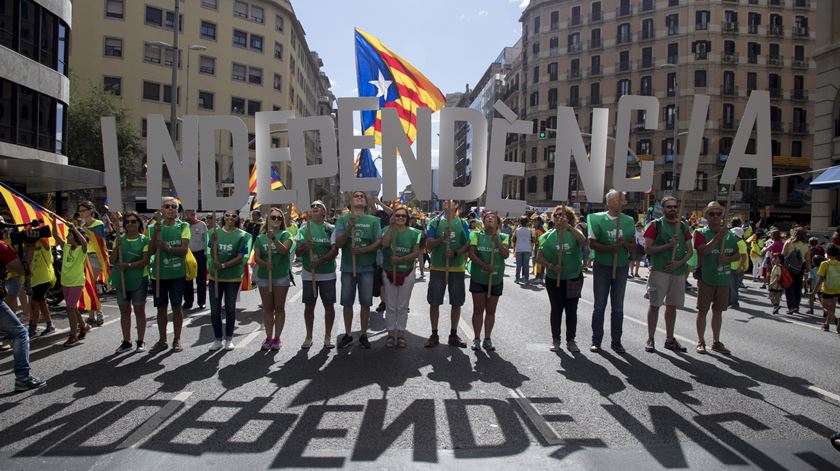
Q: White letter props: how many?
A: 13